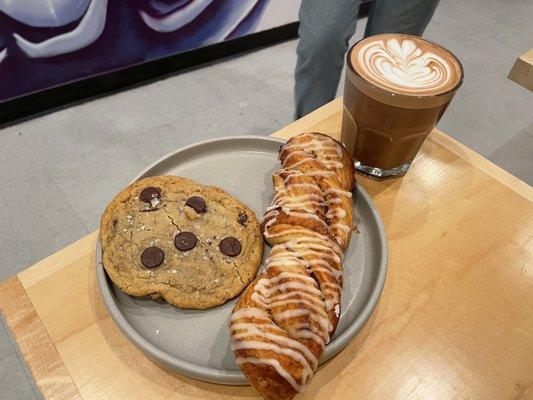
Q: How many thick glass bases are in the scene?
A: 1